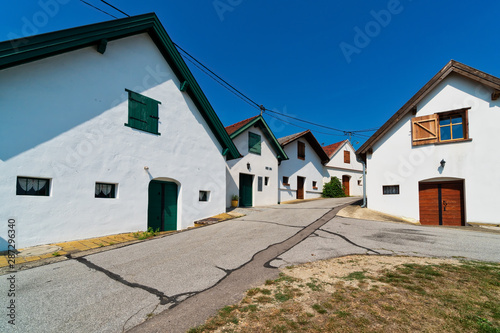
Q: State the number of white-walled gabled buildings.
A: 5